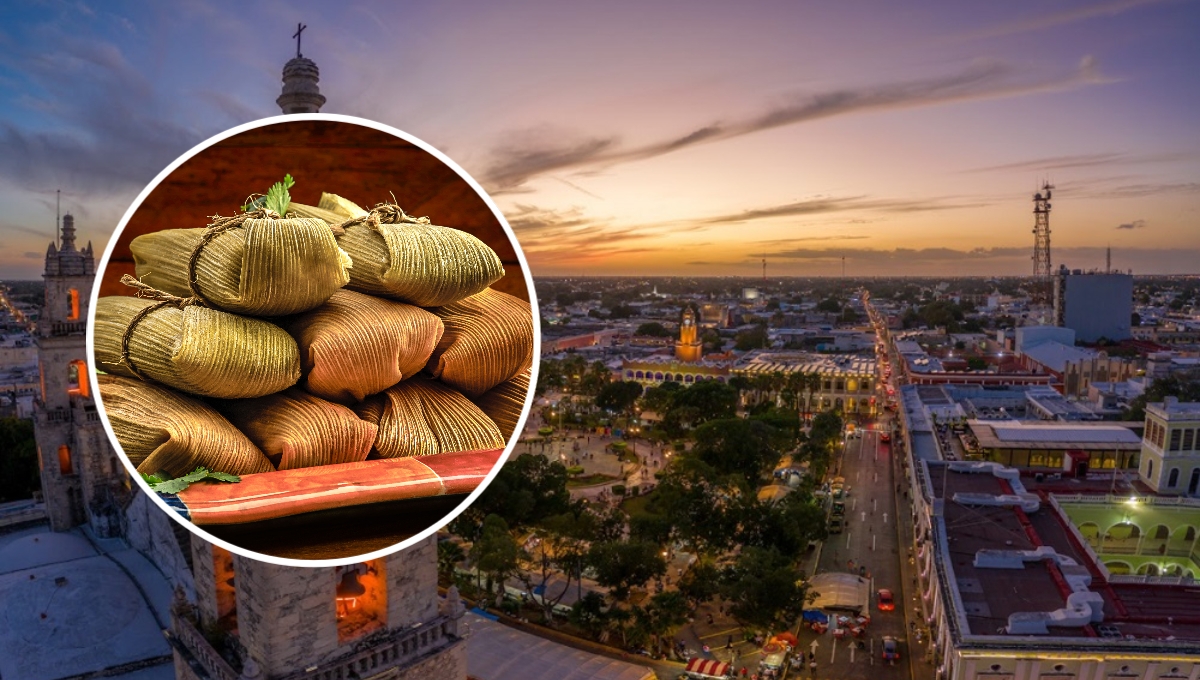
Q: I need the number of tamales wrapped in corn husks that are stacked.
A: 9